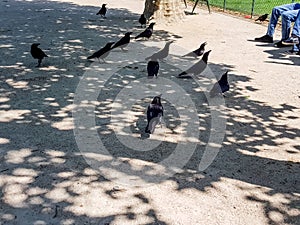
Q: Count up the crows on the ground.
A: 13